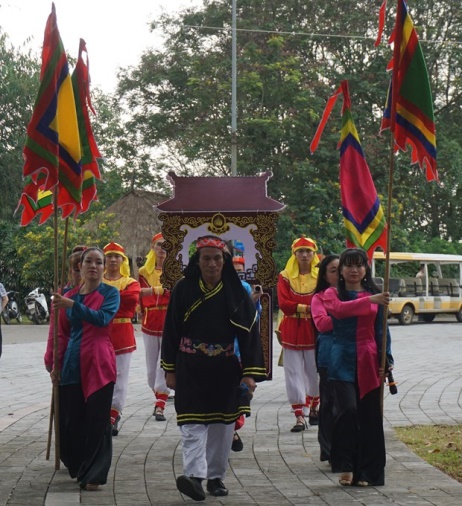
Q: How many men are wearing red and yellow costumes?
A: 3